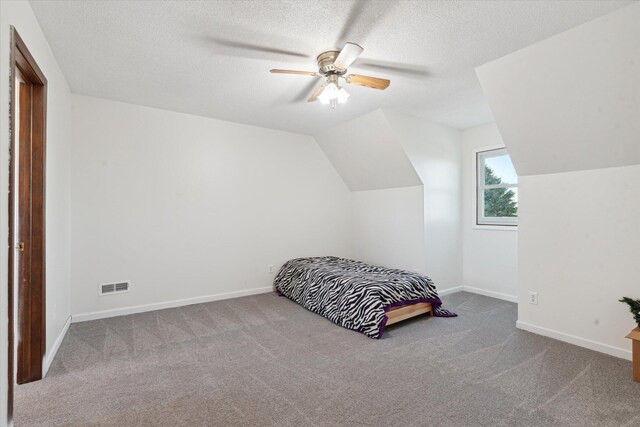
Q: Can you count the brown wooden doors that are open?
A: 1